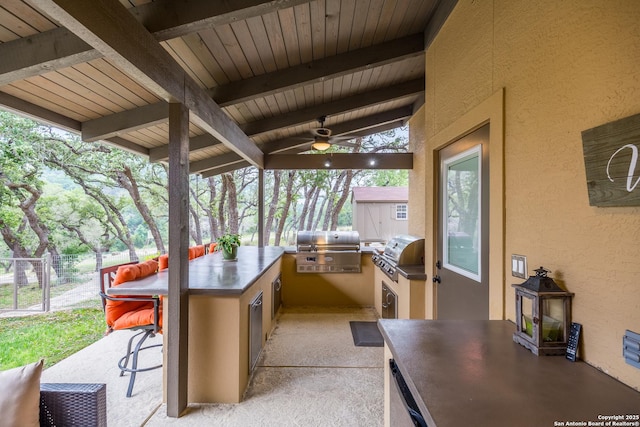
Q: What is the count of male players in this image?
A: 0